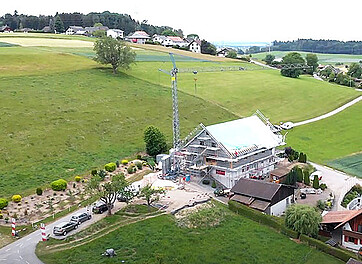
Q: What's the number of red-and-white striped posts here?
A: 2